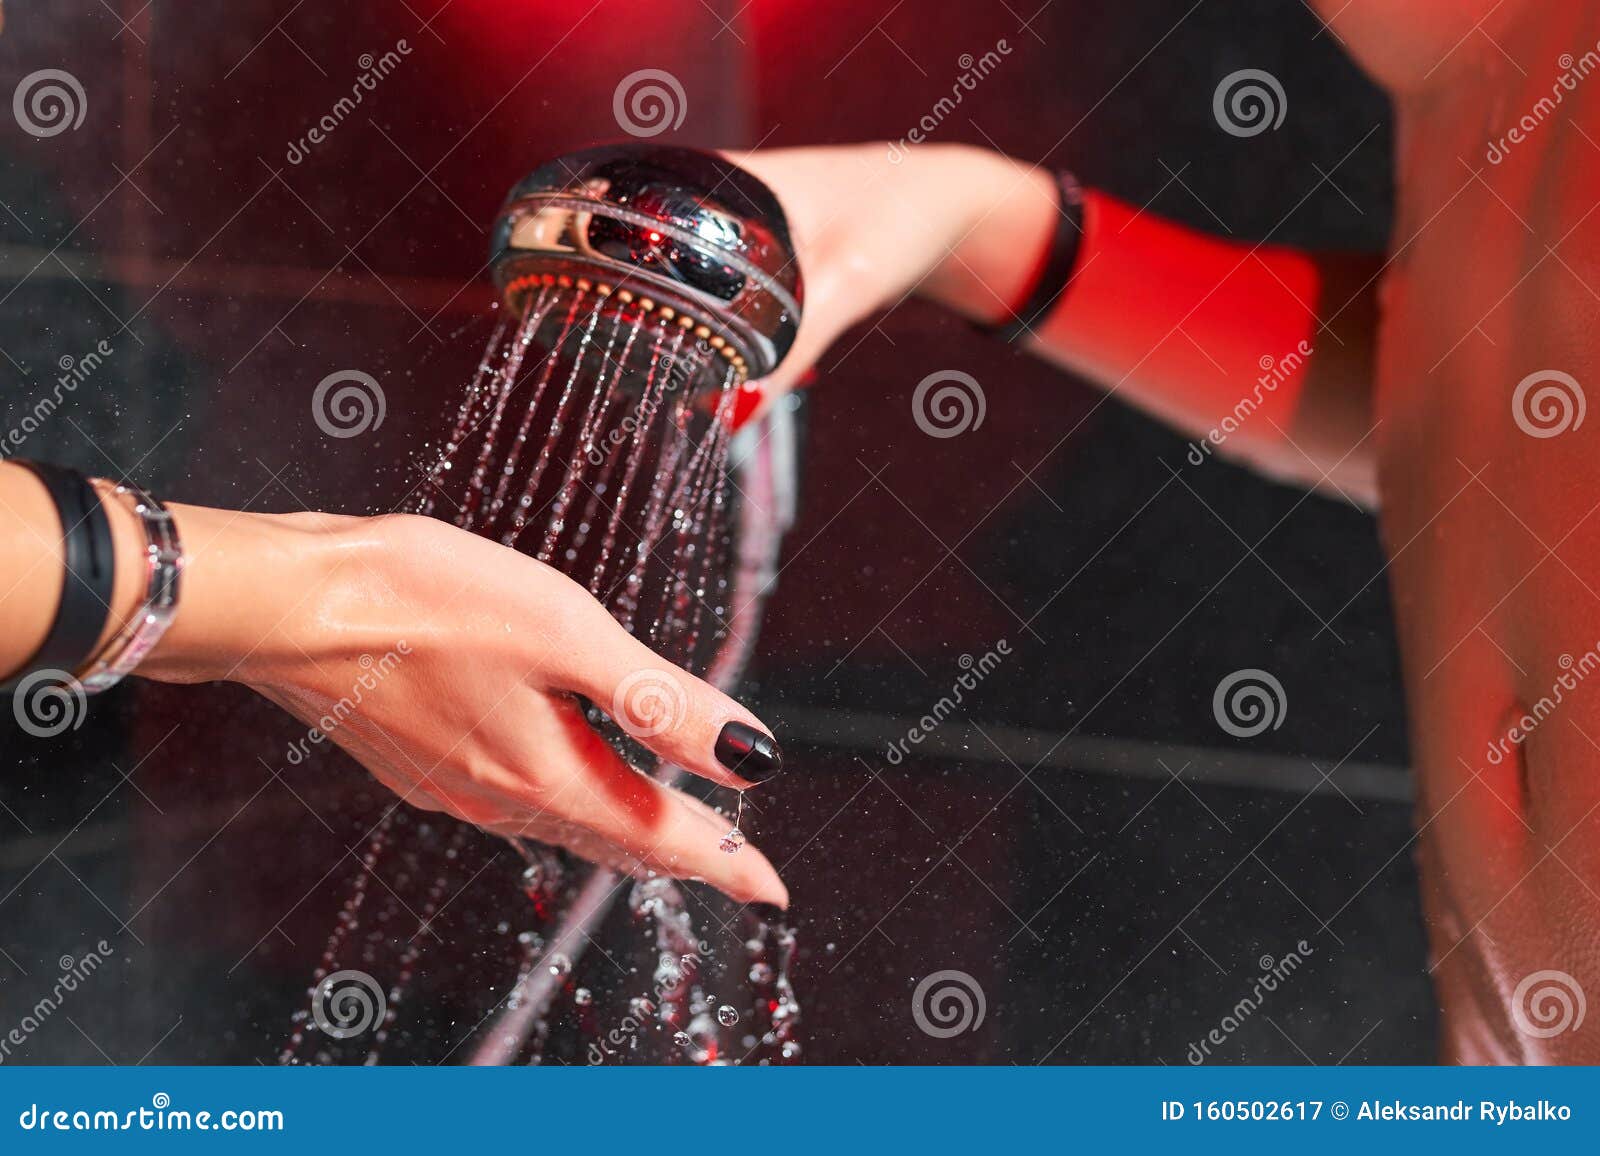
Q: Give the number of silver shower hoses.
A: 1